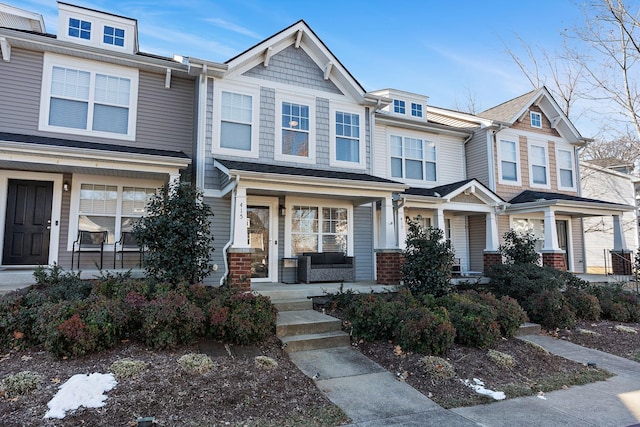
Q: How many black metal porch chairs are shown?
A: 2